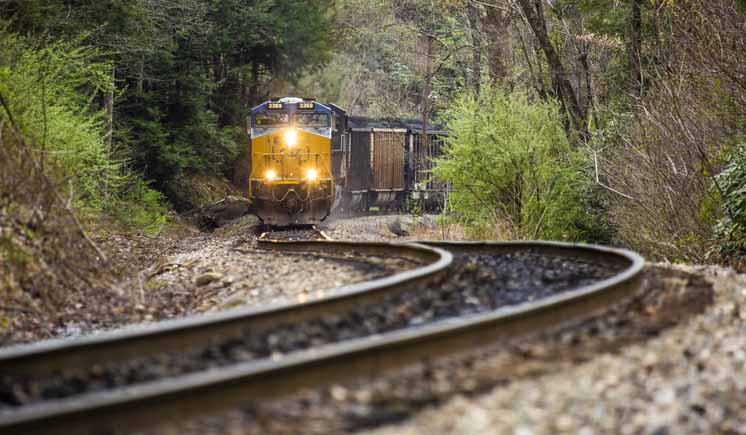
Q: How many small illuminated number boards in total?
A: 2